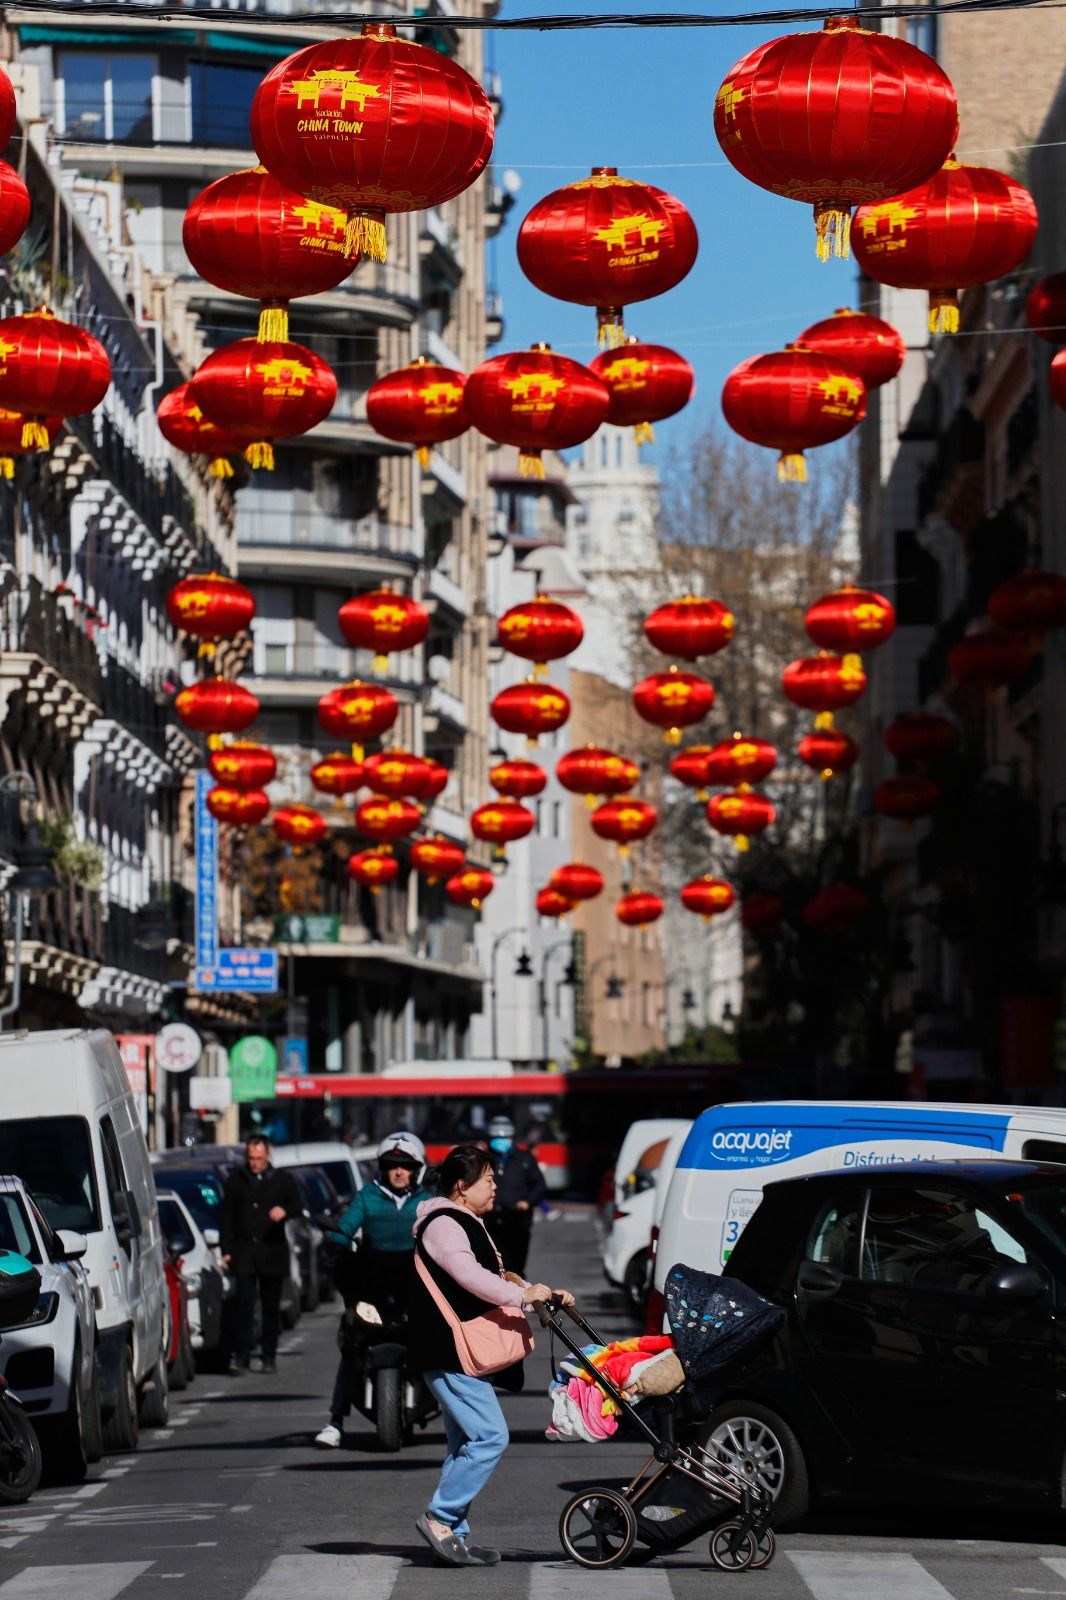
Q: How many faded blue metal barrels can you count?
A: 0